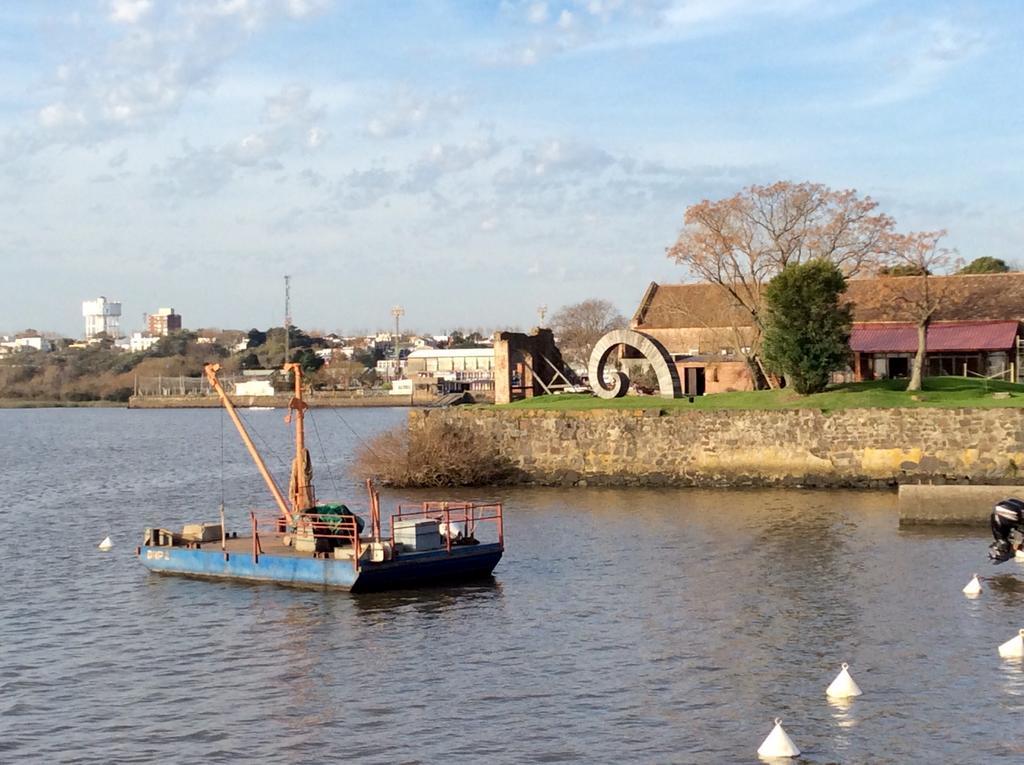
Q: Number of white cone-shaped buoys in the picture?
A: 5